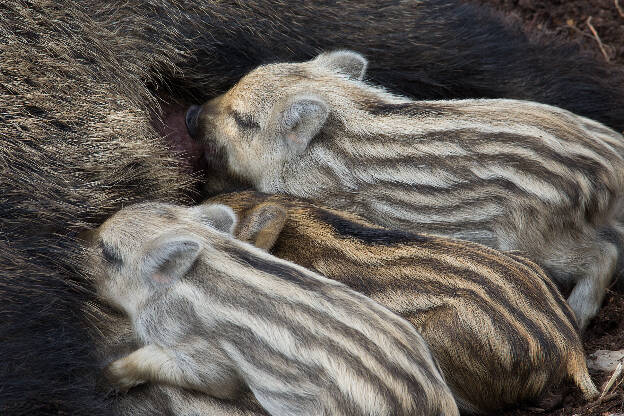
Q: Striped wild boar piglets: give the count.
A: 3